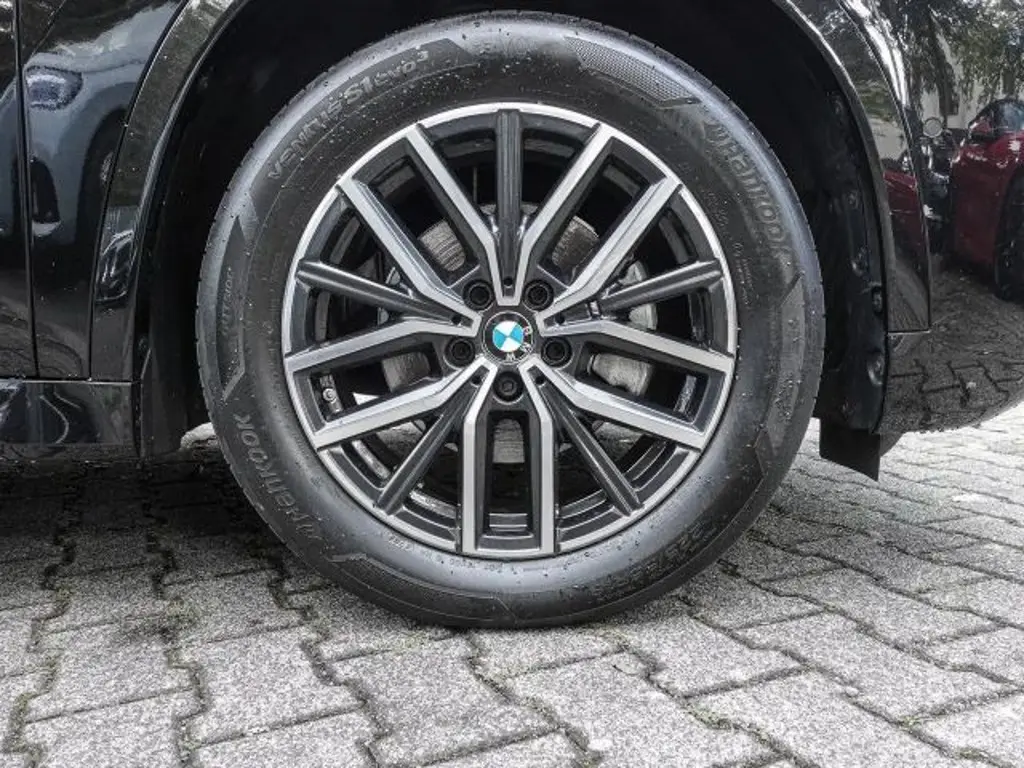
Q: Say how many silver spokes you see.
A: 10